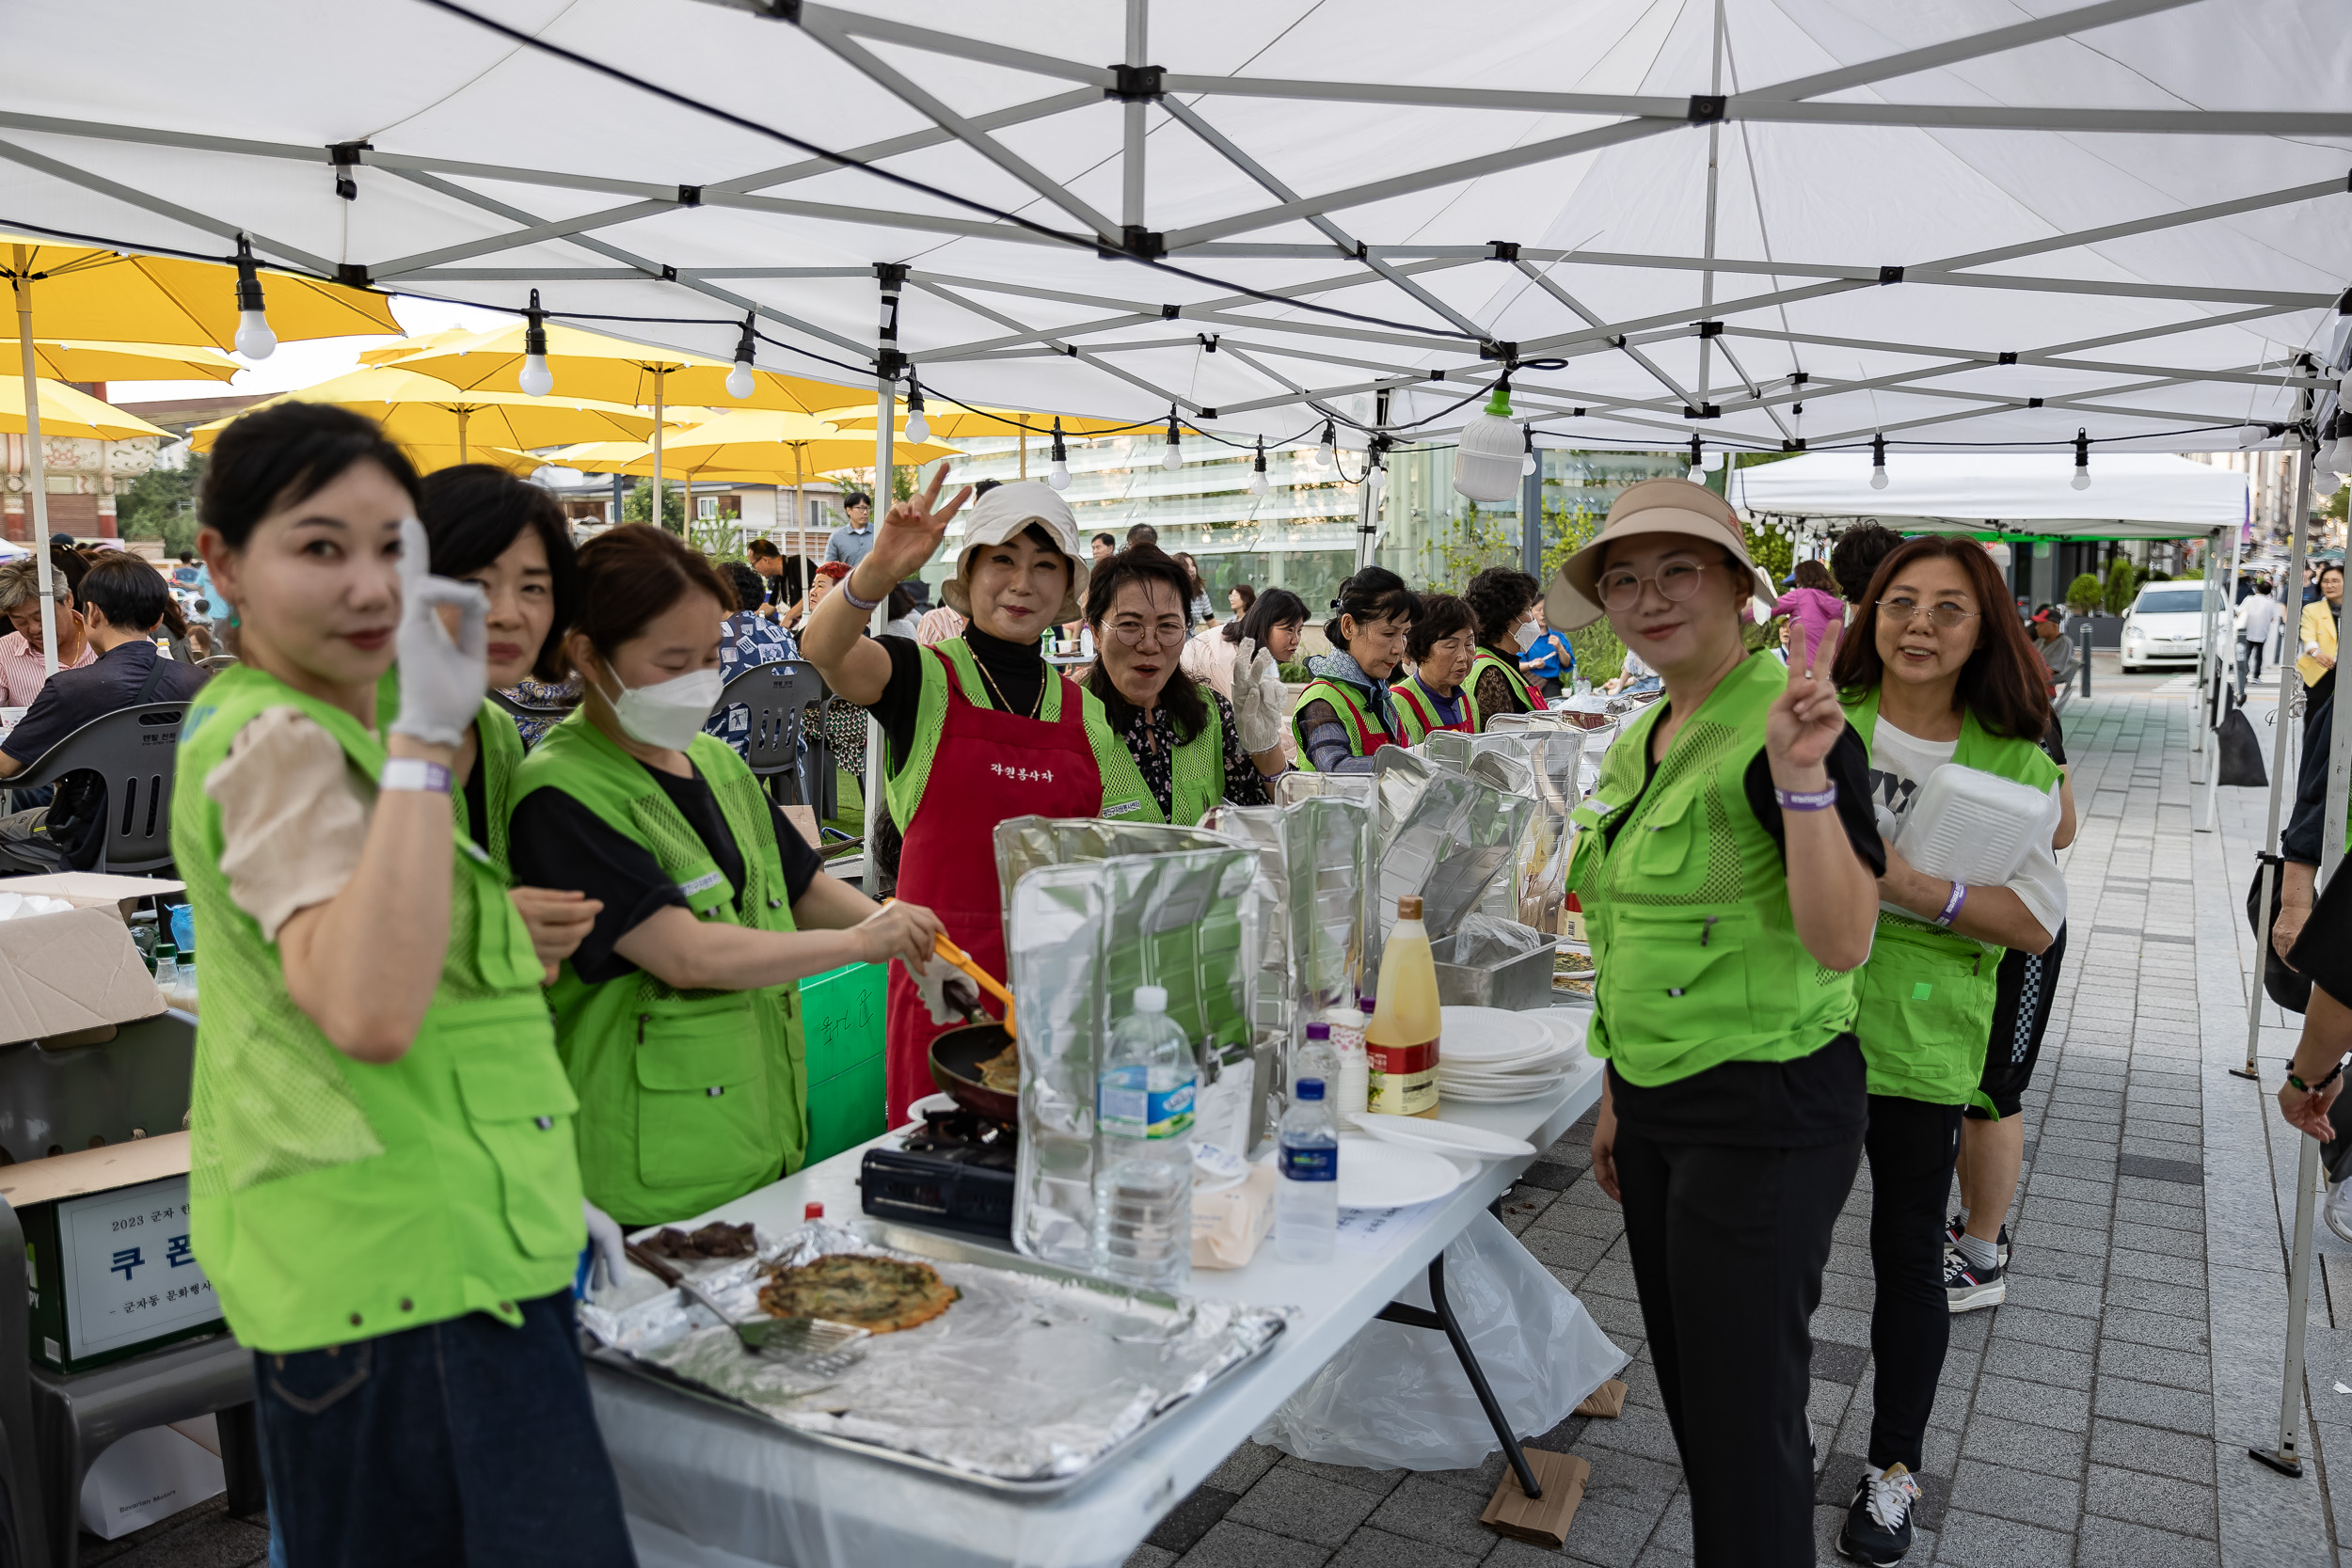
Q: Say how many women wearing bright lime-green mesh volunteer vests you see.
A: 10